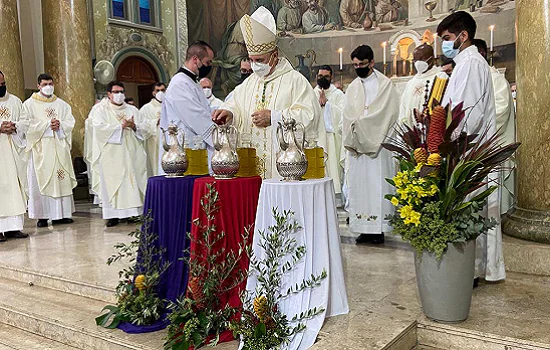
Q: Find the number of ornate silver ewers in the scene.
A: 3